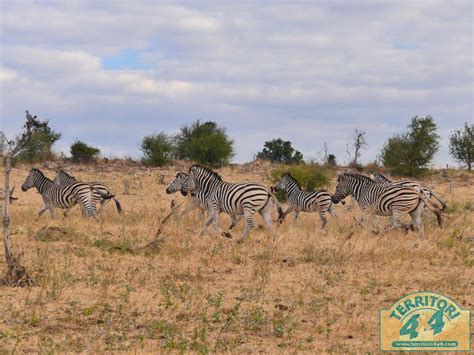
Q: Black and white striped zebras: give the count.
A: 7